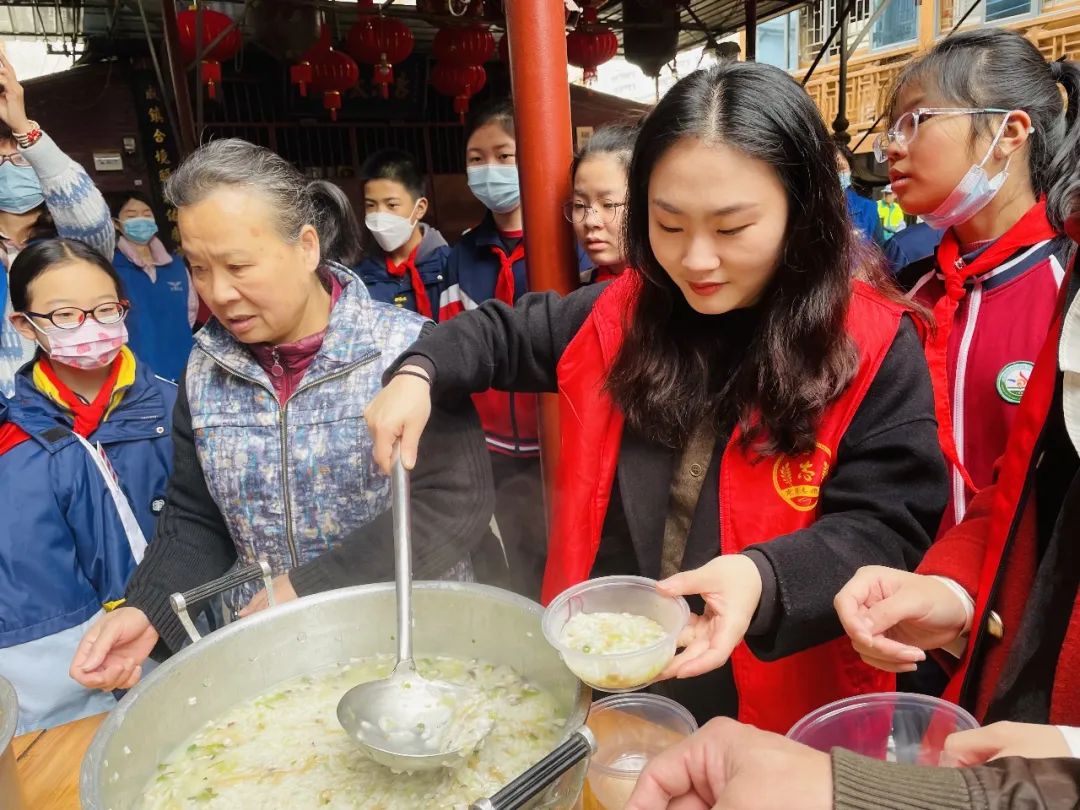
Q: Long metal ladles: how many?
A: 1